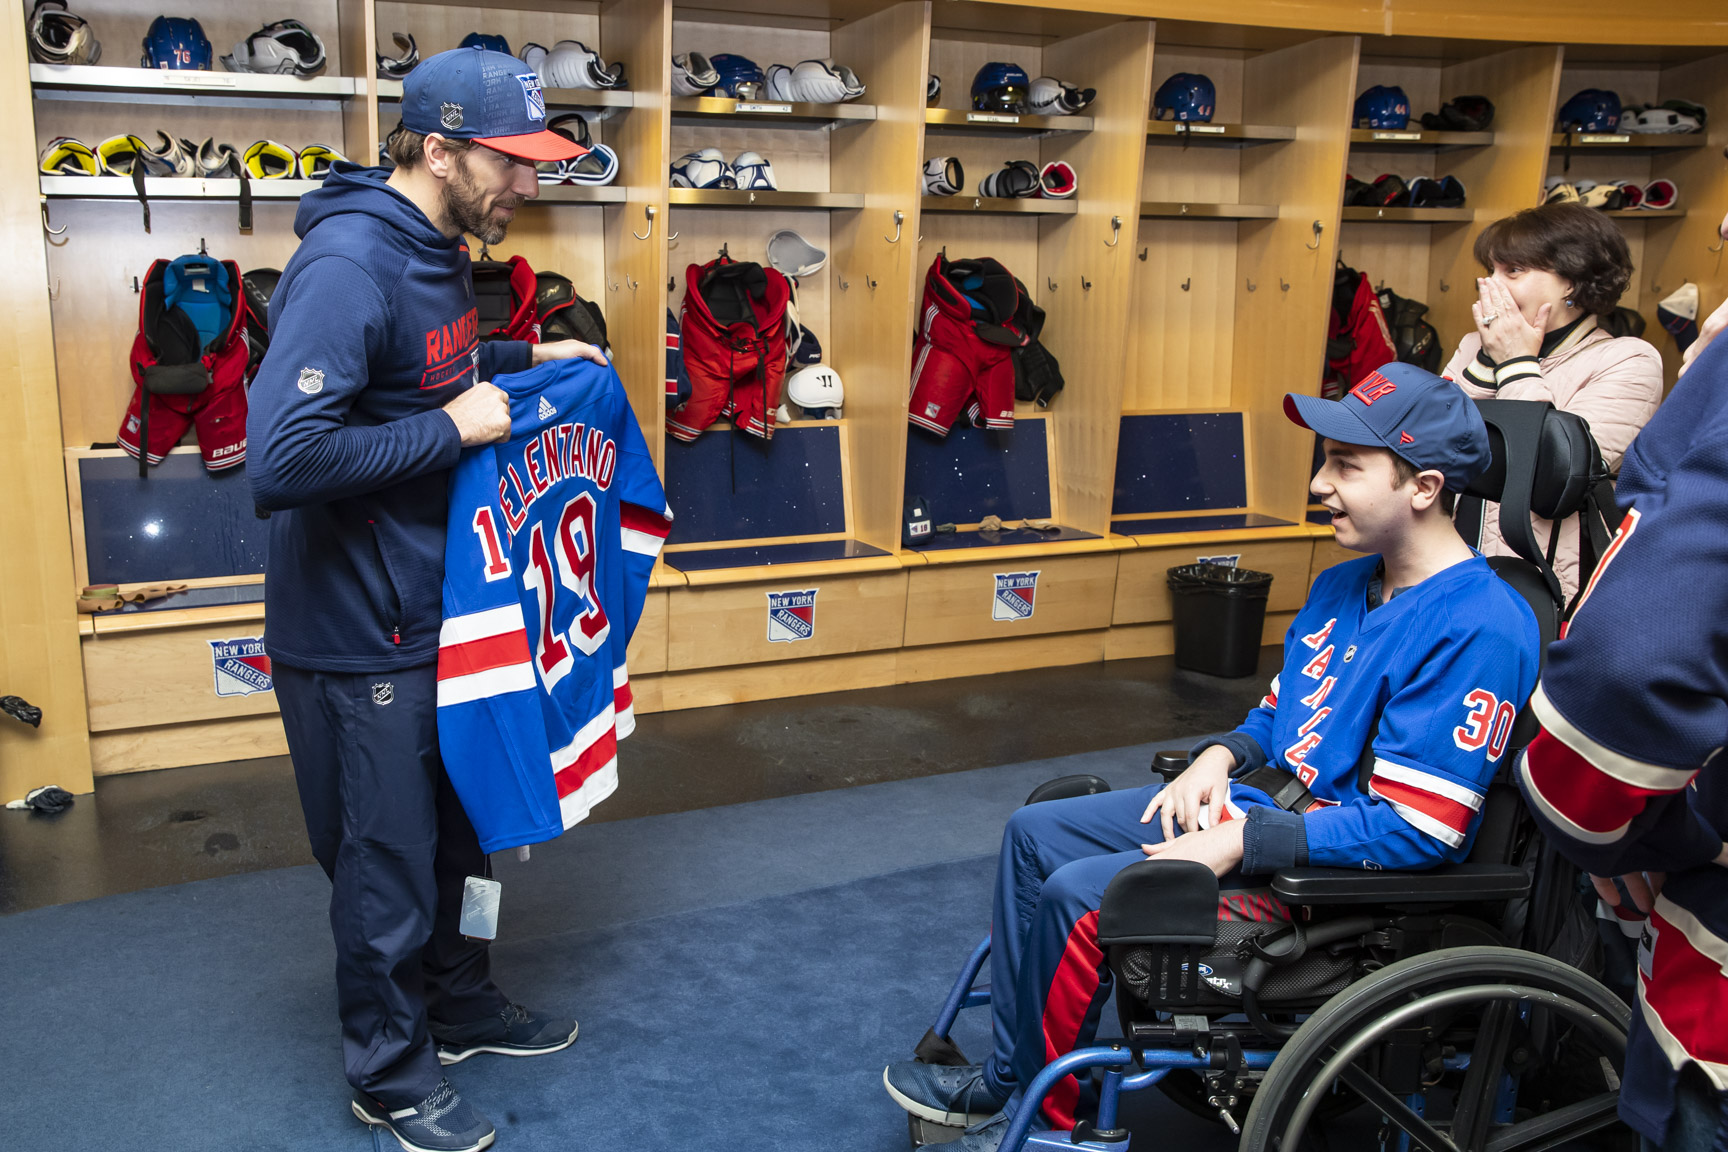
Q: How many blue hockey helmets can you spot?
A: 7